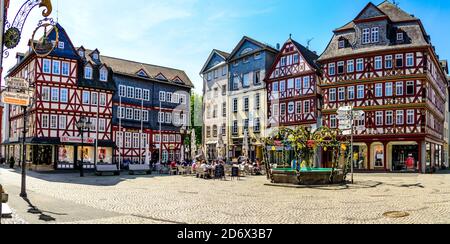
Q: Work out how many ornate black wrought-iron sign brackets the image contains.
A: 1